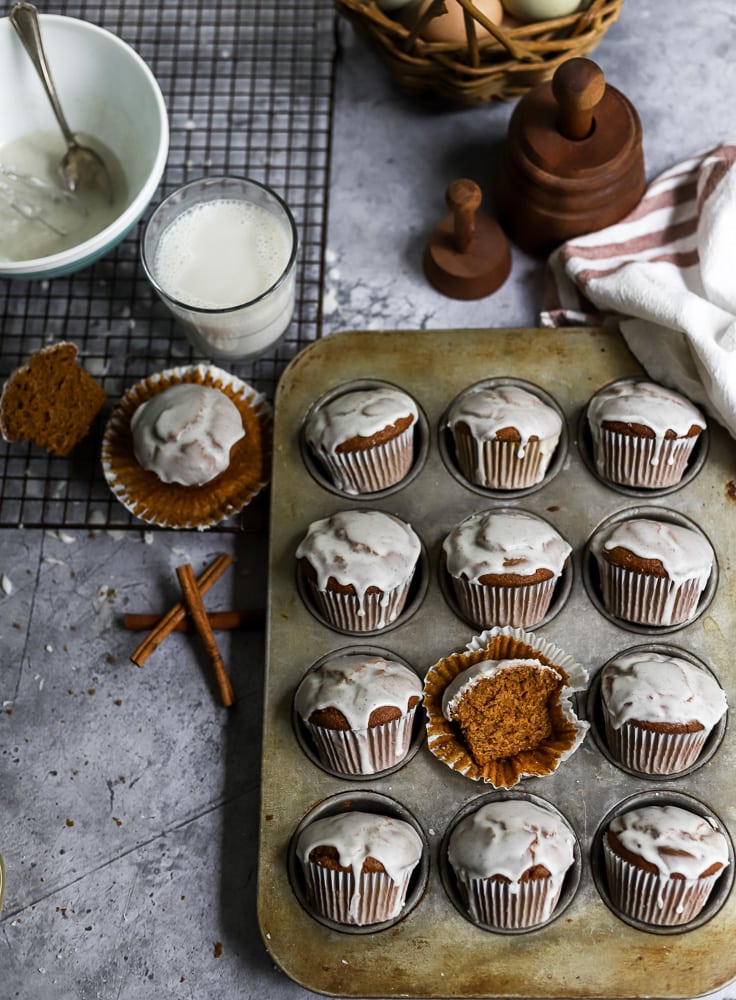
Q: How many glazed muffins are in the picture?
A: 13